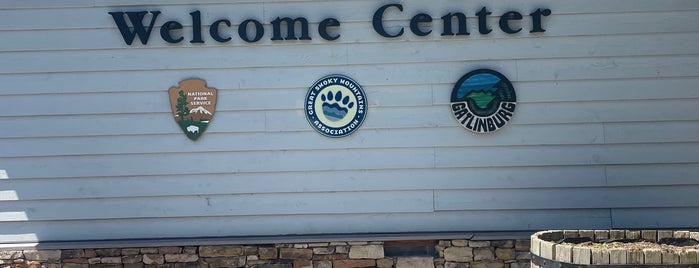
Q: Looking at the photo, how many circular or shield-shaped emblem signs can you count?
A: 3